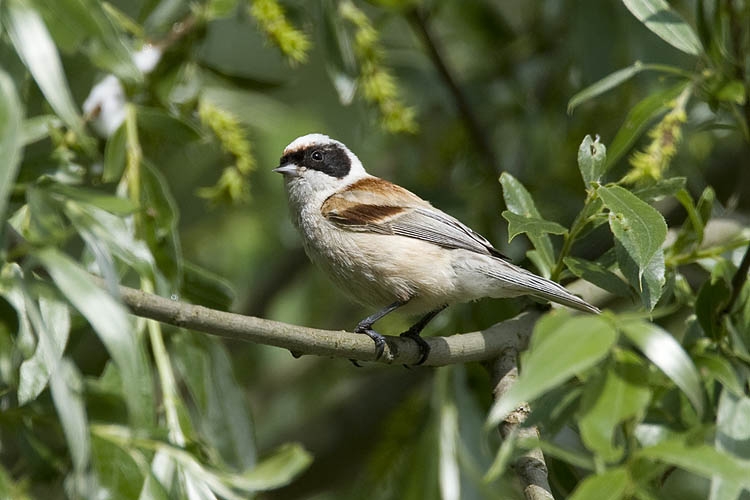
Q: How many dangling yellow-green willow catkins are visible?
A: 4